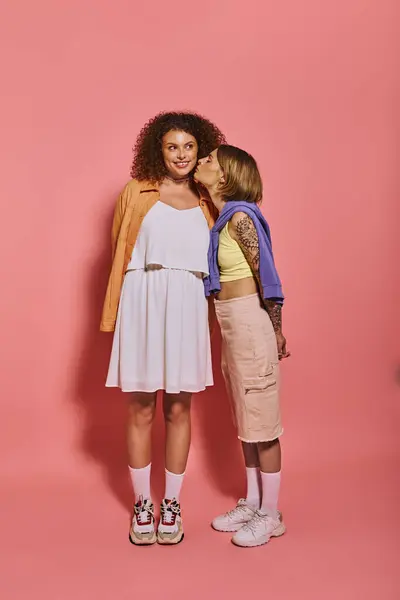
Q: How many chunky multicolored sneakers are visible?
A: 2